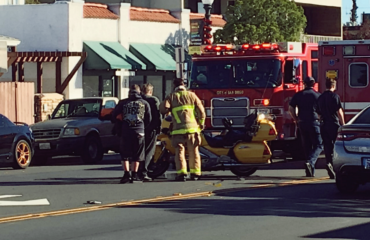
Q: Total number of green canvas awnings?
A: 2